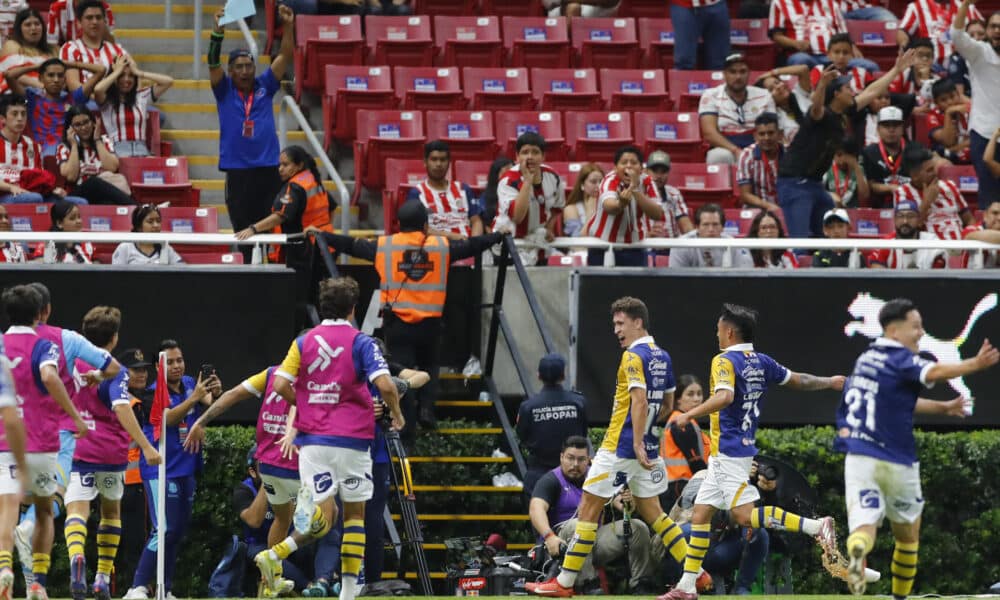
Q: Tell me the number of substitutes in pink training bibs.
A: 5